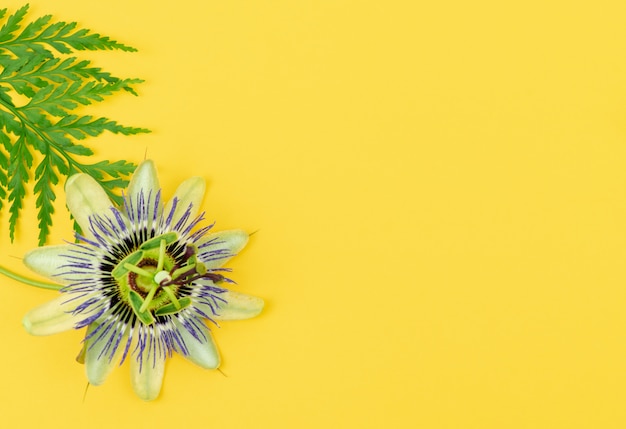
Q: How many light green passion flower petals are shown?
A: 10